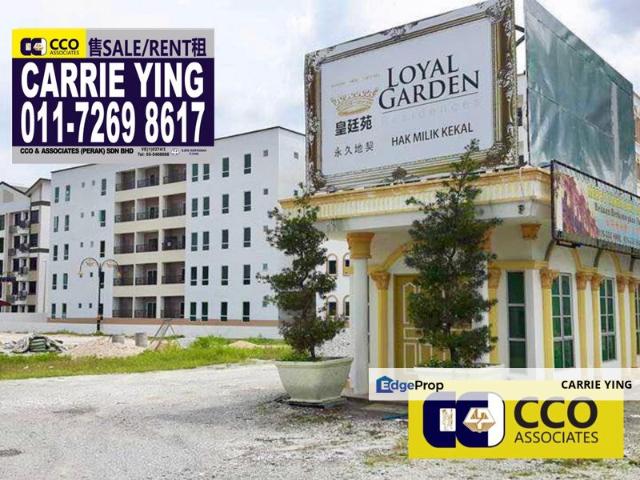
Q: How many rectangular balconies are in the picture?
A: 15